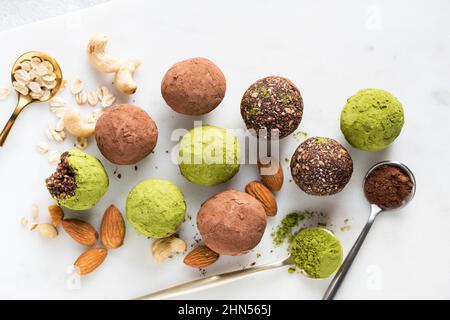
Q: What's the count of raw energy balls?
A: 9